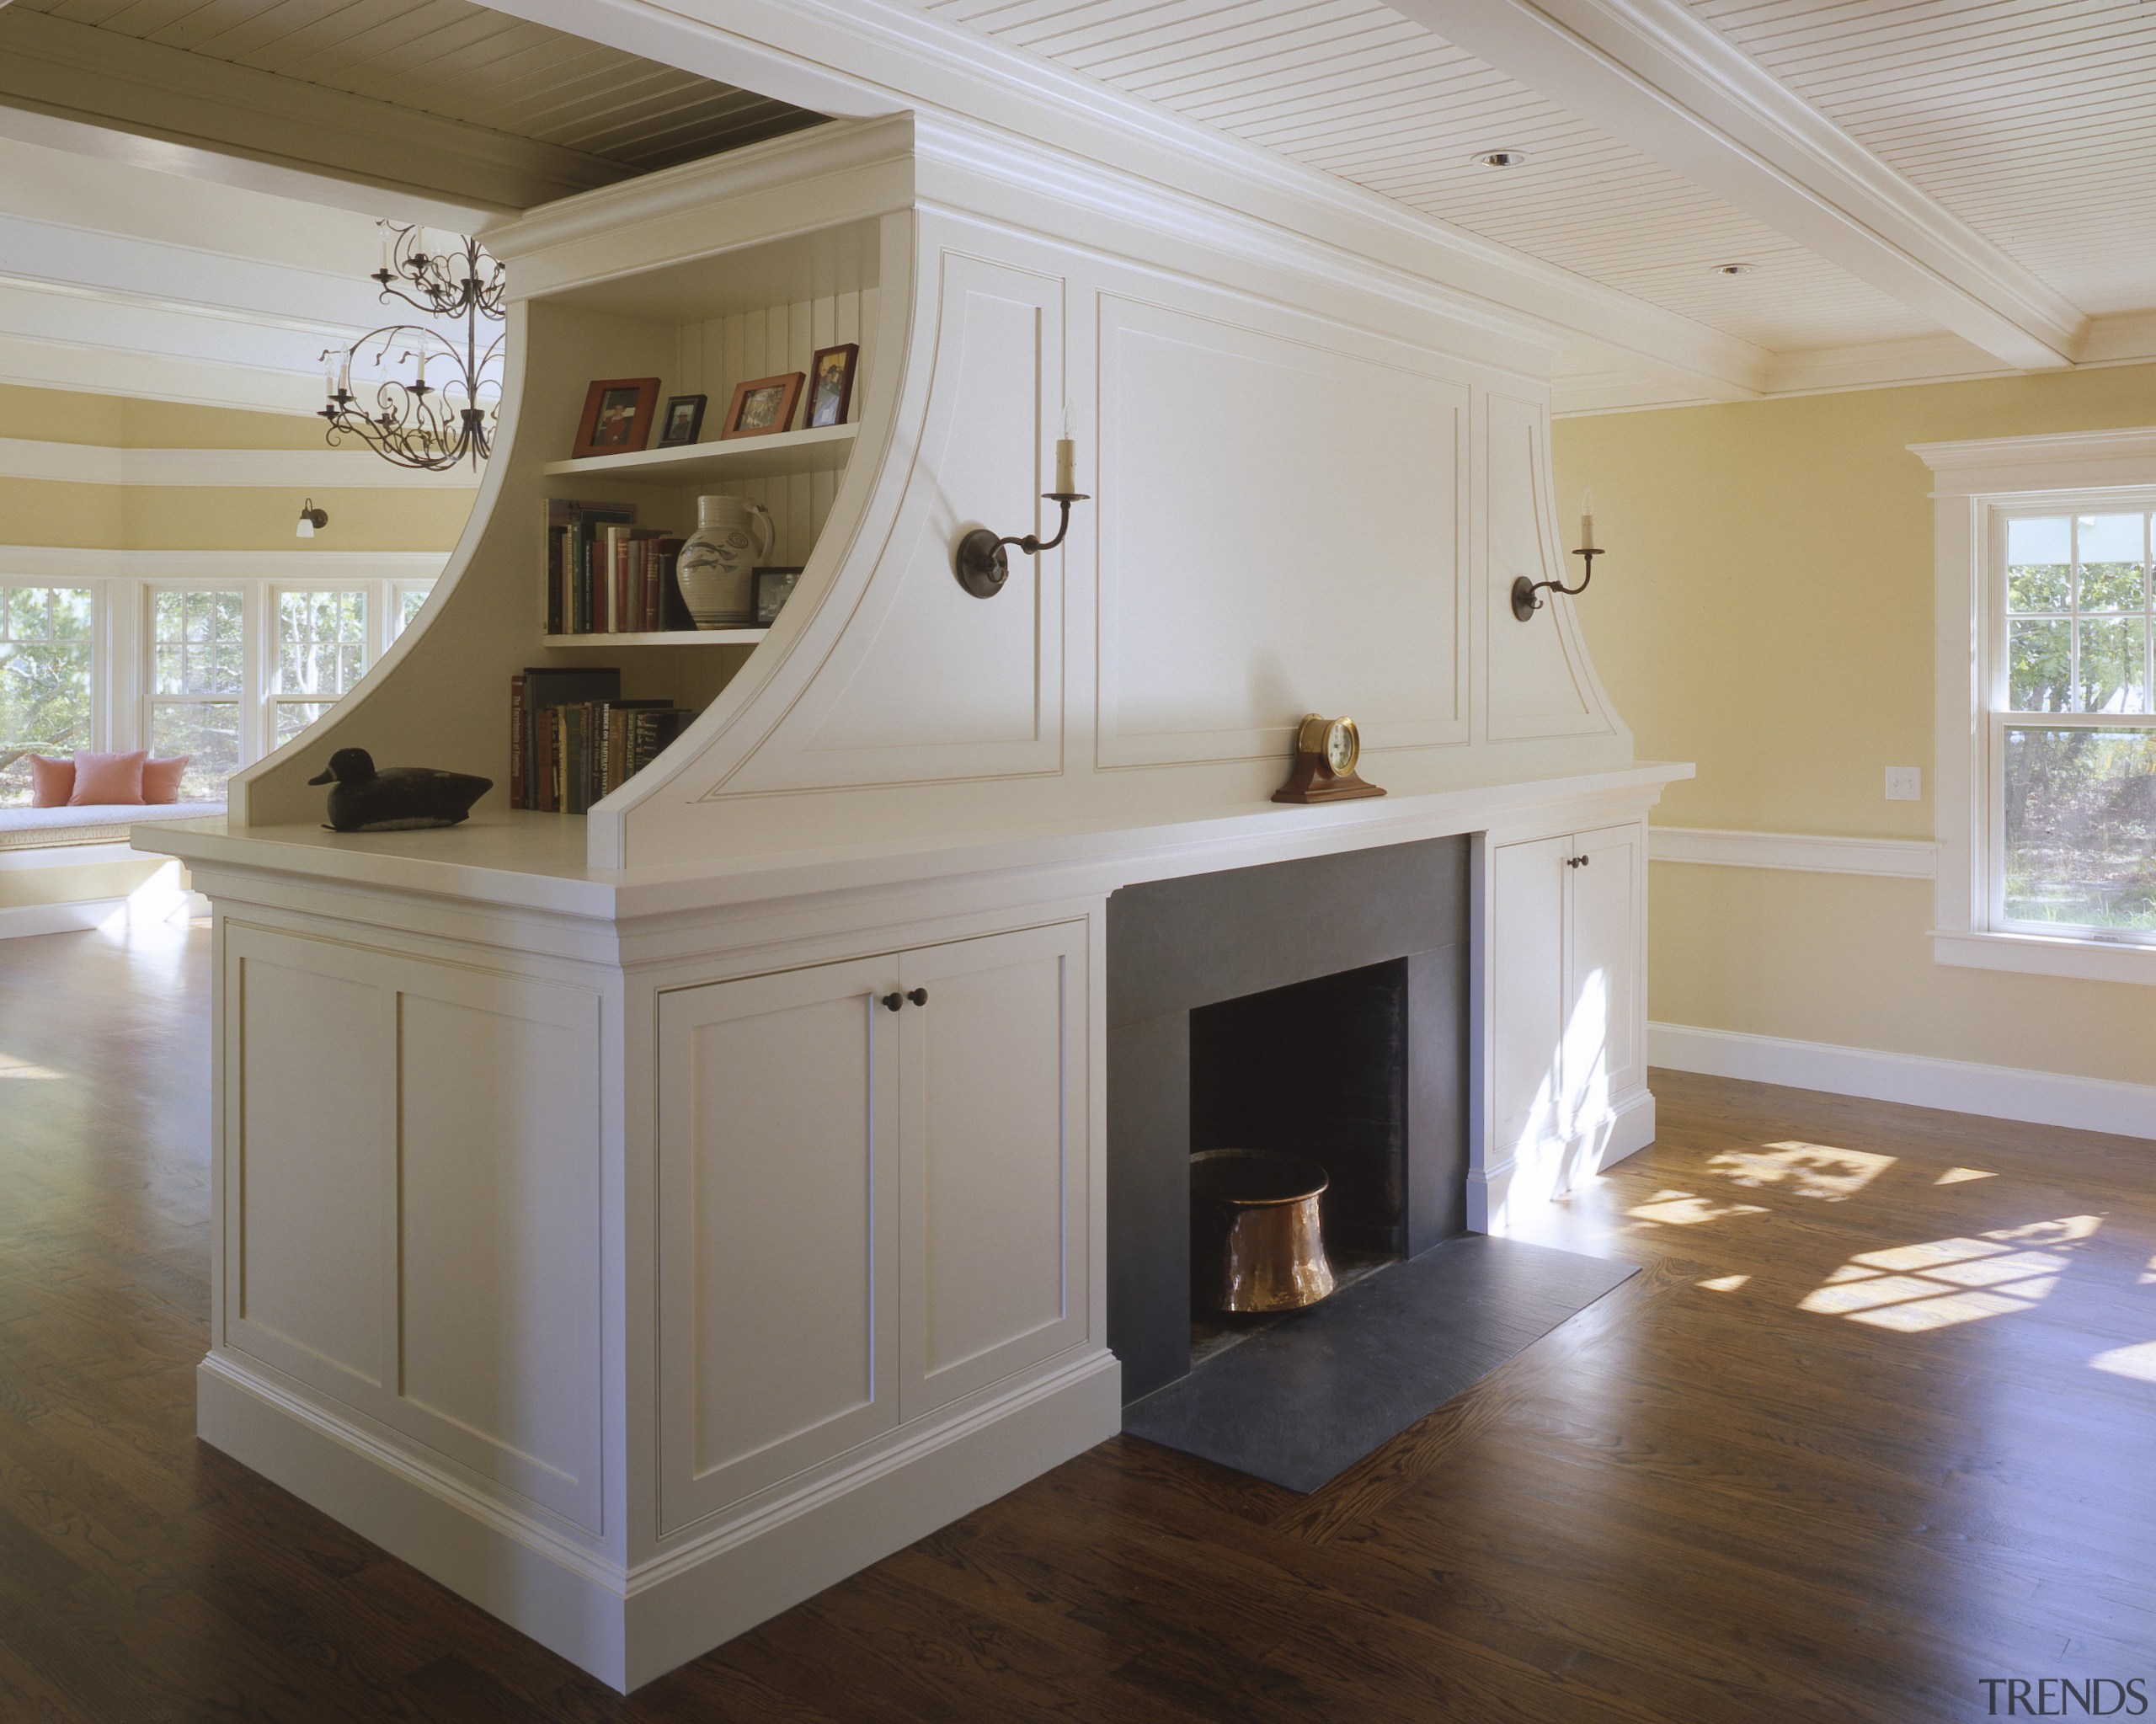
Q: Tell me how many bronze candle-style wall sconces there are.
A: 2